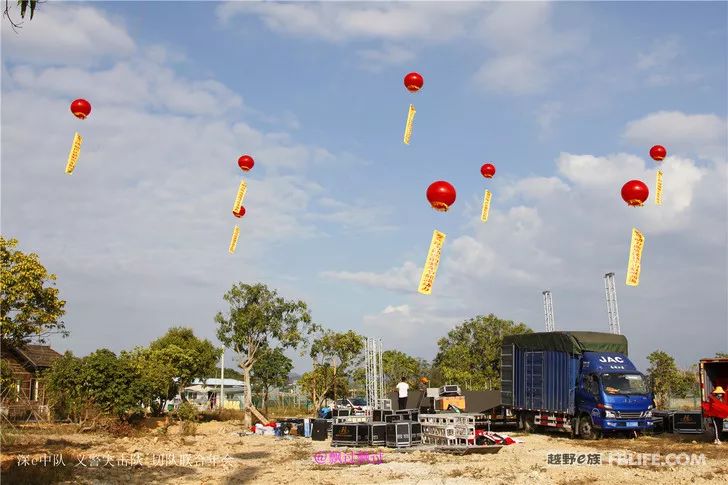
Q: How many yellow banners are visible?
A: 8